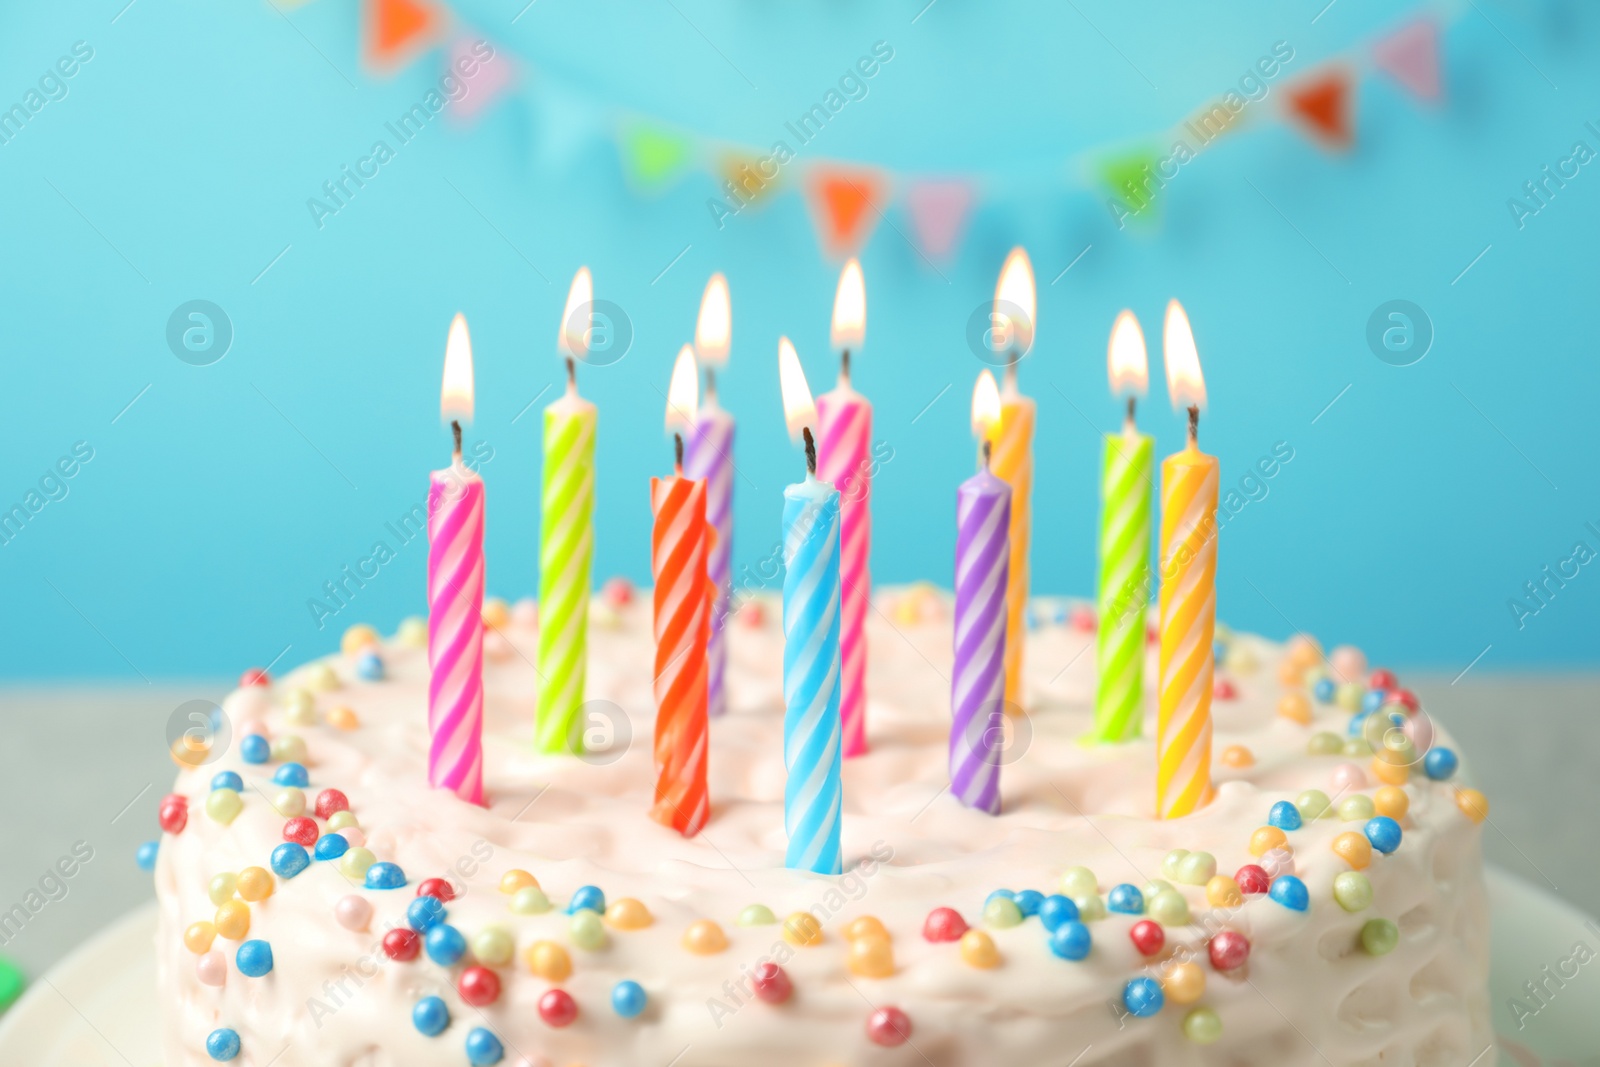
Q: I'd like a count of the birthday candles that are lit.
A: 10